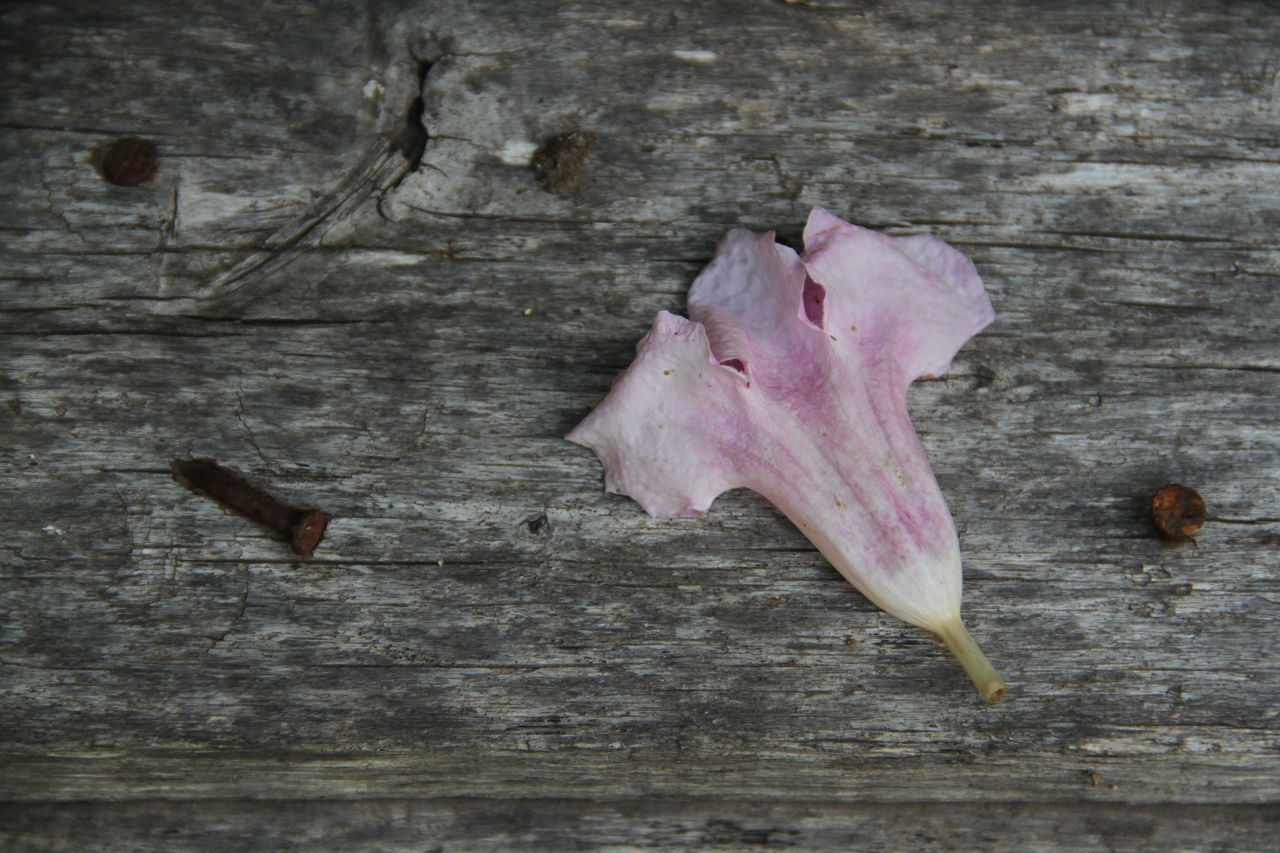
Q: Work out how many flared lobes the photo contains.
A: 3